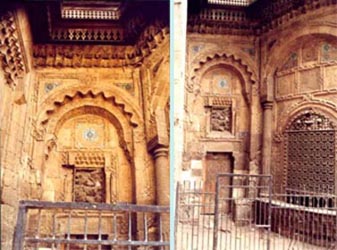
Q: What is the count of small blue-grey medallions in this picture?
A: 8